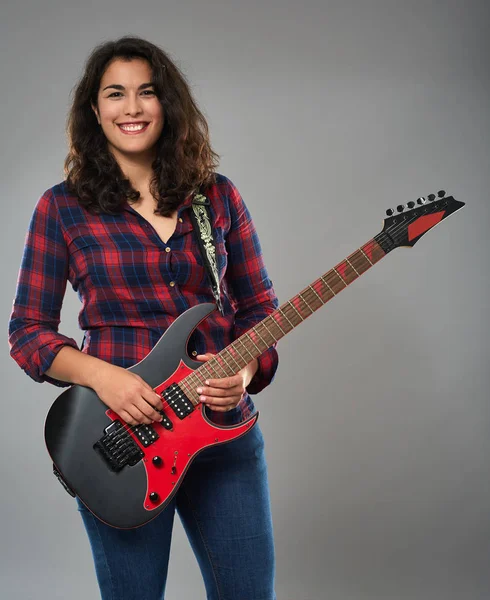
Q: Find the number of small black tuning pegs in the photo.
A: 6